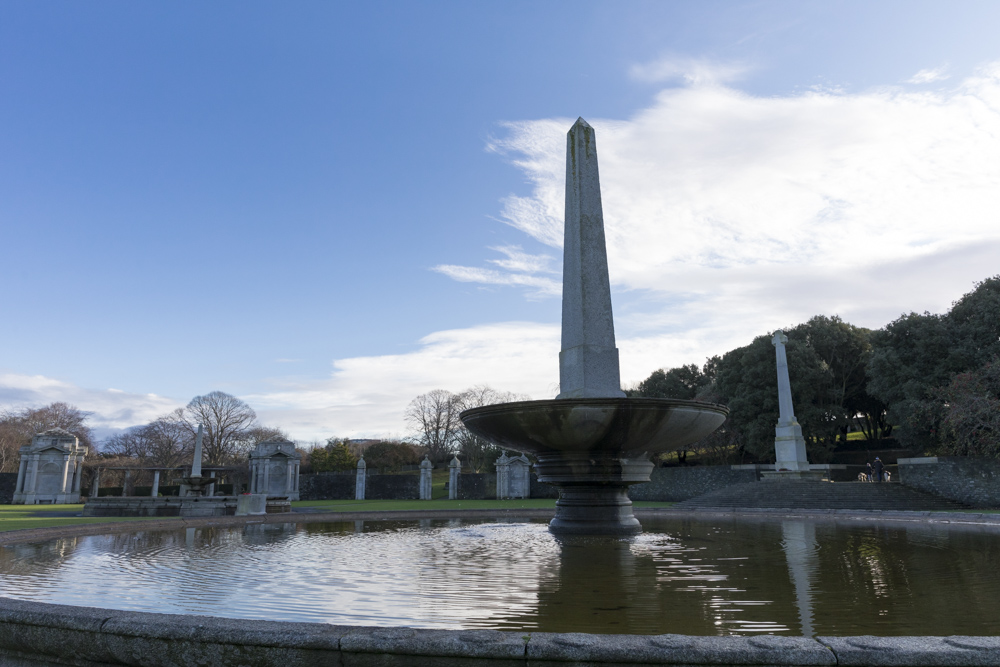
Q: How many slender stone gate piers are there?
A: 3